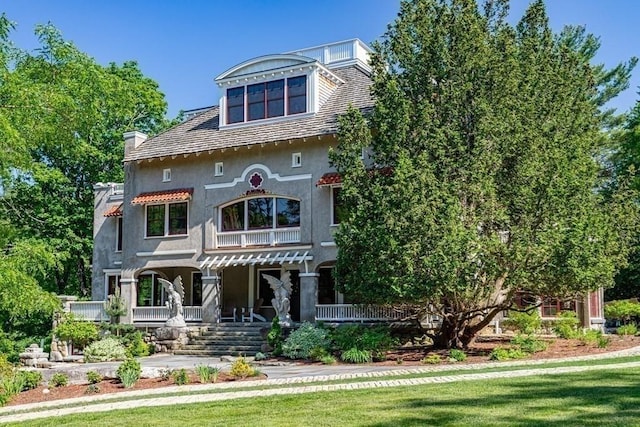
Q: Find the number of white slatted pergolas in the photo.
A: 1